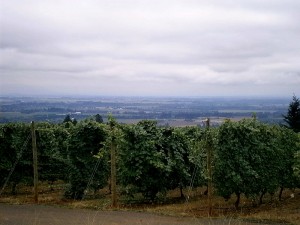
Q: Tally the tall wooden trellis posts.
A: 3